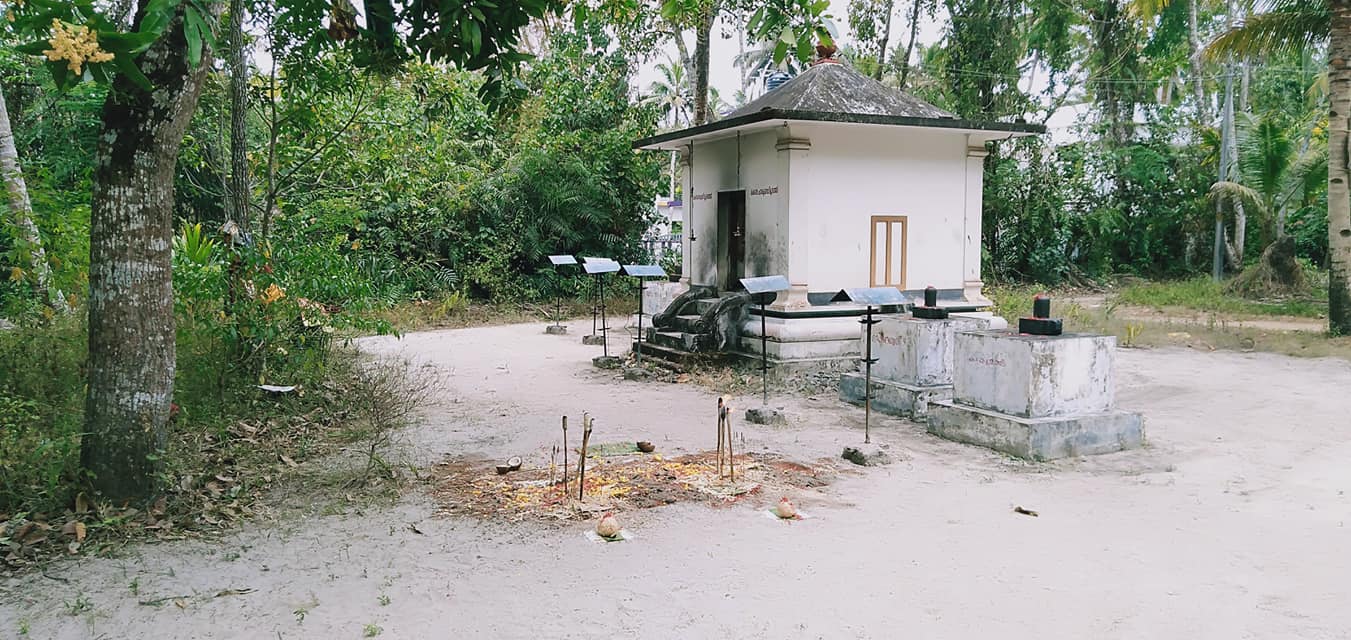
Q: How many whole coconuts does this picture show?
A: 2